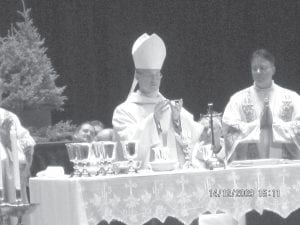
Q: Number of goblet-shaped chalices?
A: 5